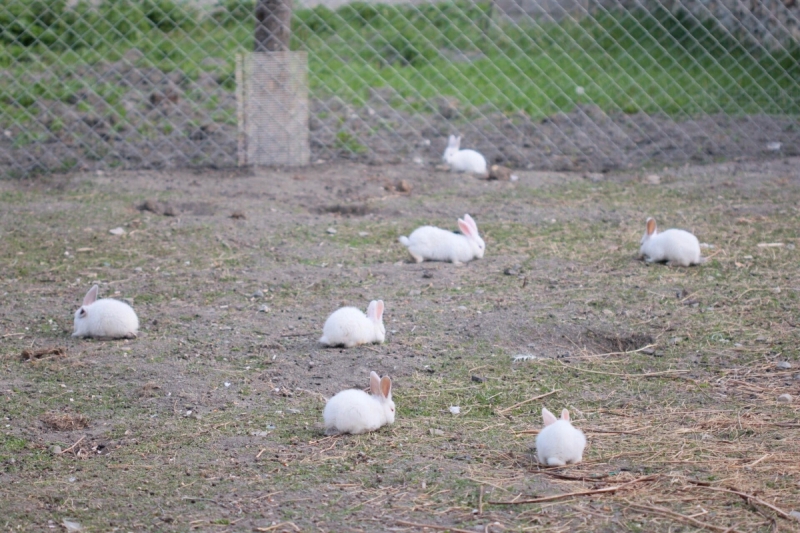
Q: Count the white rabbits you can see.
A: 7